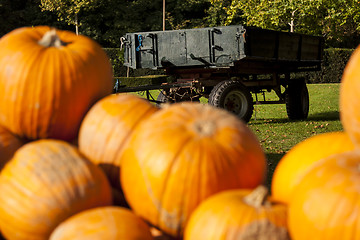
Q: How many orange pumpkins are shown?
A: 10